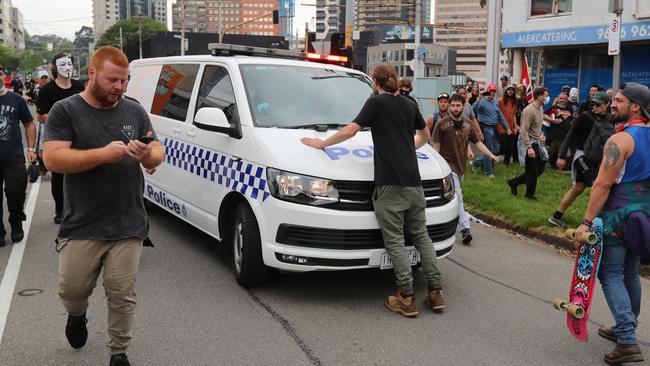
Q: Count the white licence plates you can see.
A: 1